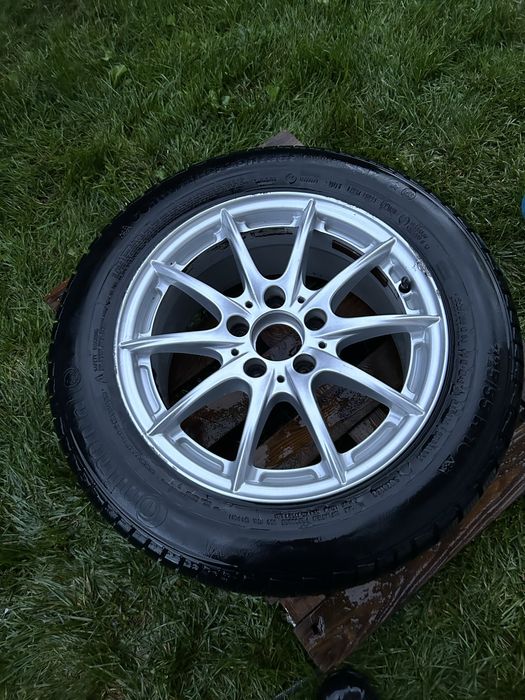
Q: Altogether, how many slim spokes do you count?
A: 10